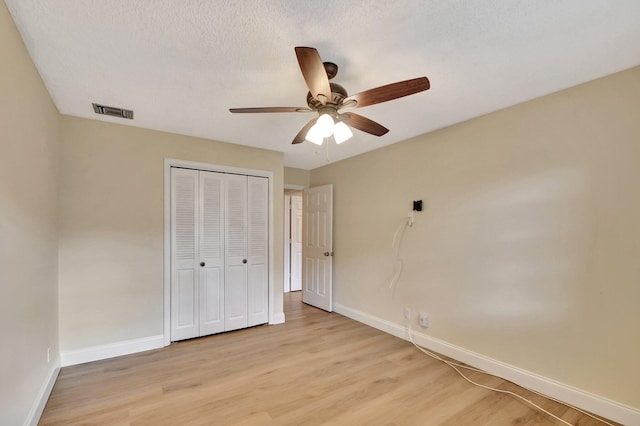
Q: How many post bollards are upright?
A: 0